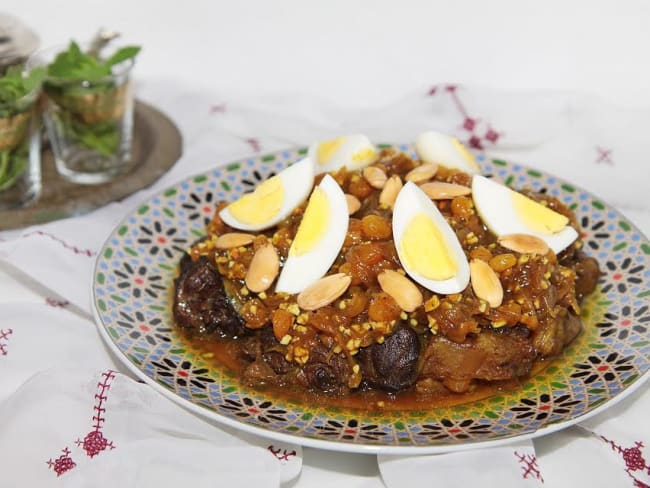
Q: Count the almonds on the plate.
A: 11